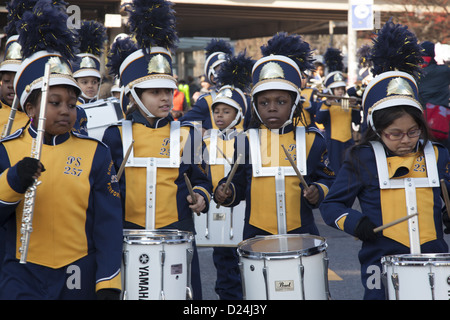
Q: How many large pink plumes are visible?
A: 0